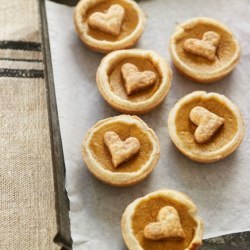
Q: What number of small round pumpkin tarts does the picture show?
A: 6